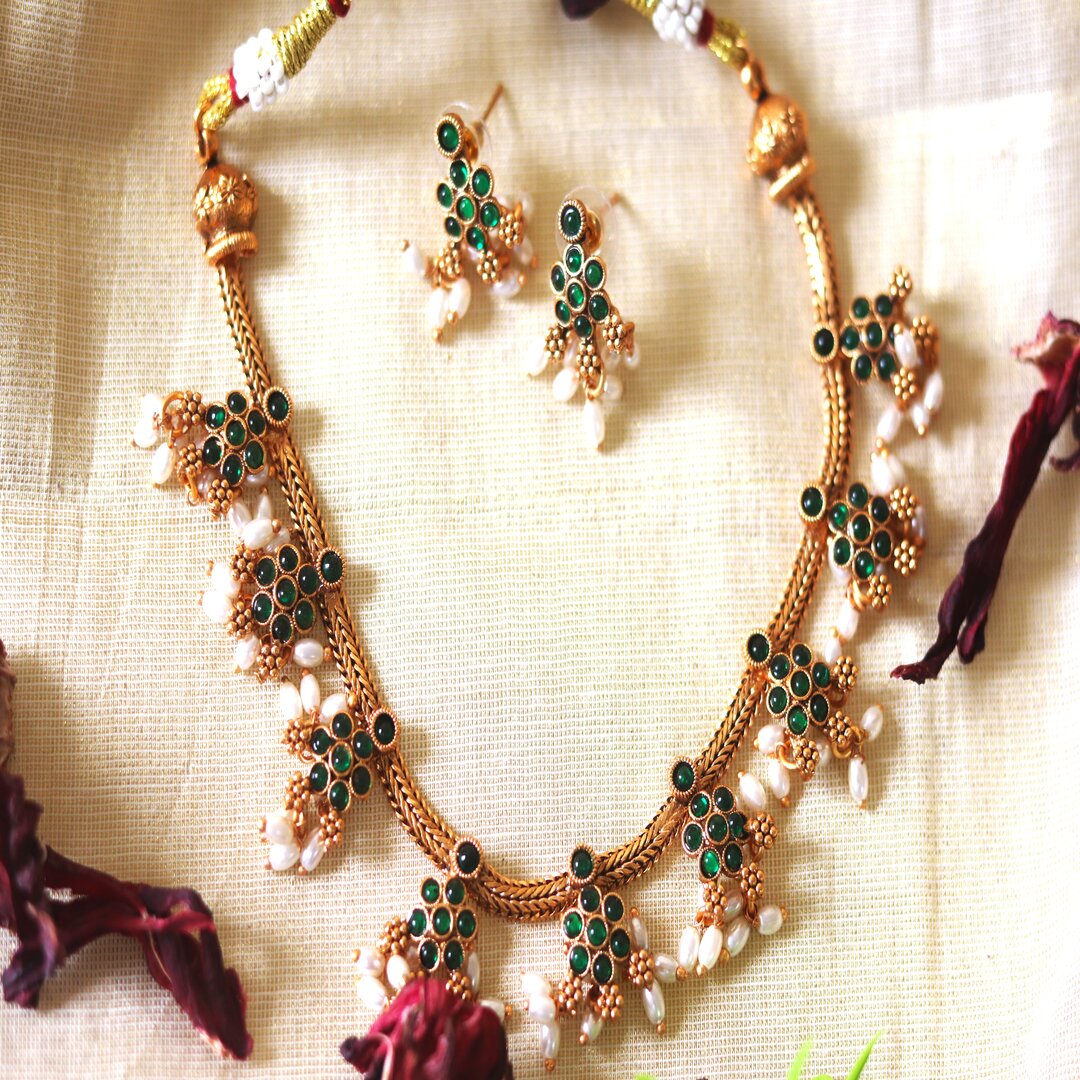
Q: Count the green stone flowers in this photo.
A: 11